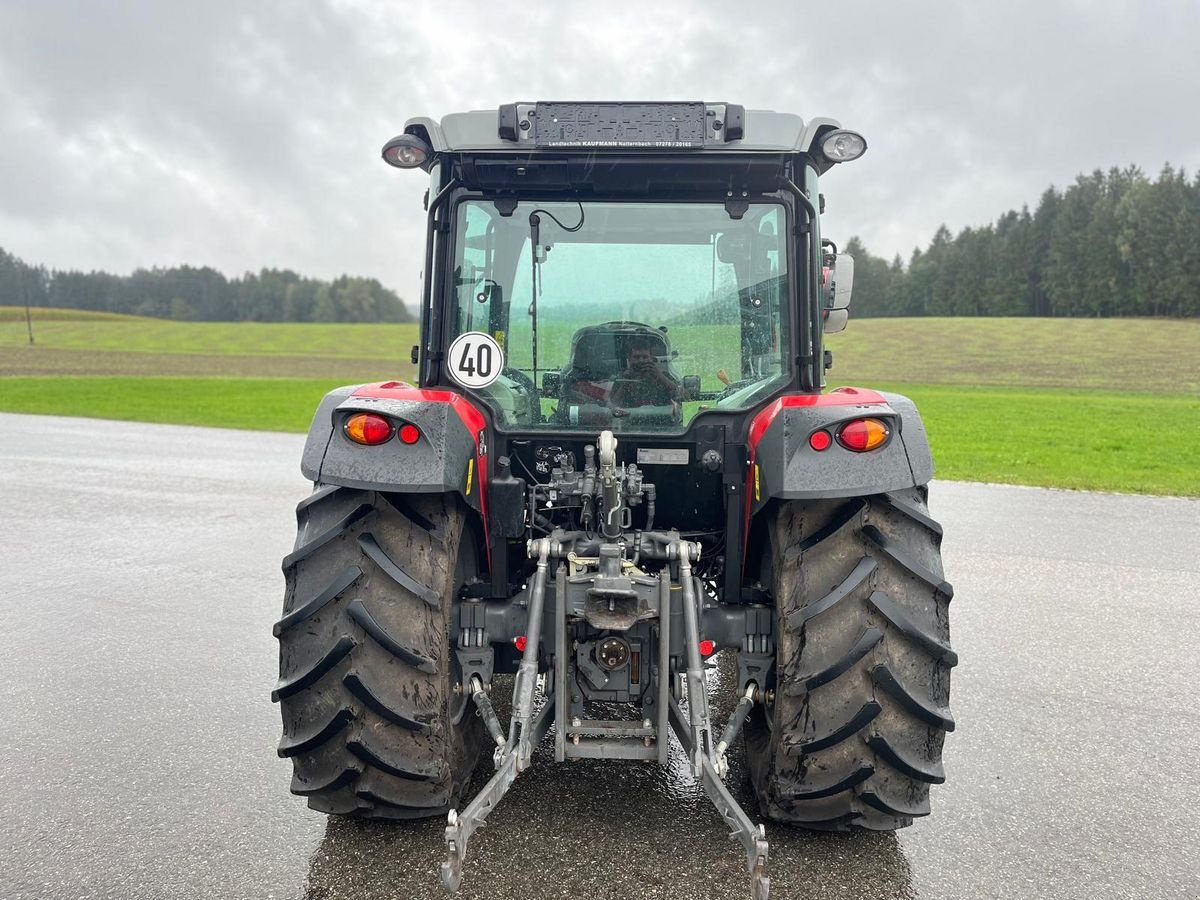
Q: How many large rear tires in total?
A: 2